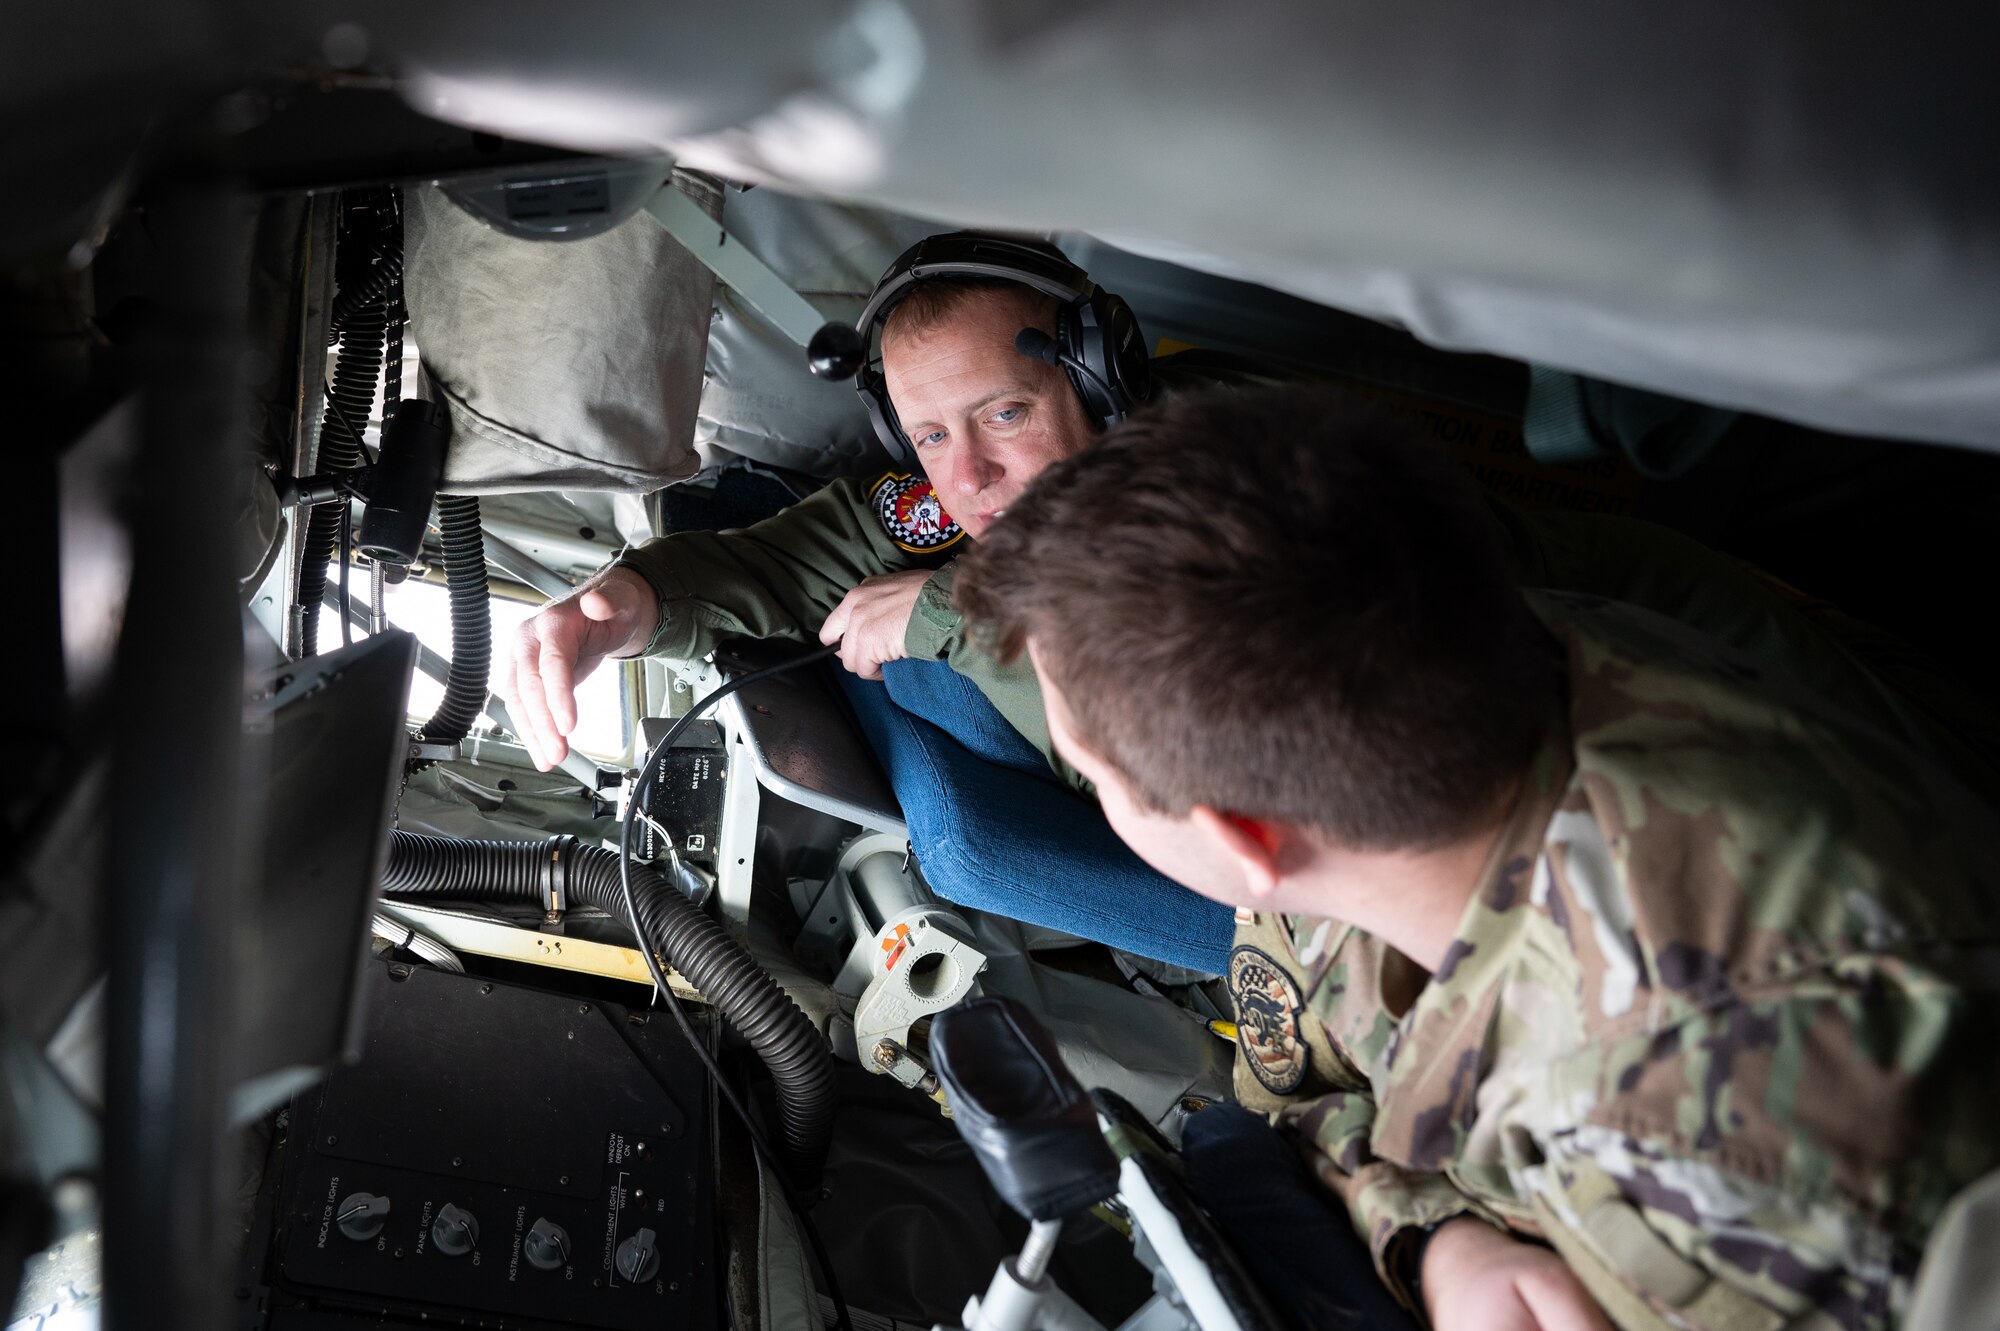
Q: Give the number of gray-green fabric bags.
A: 1